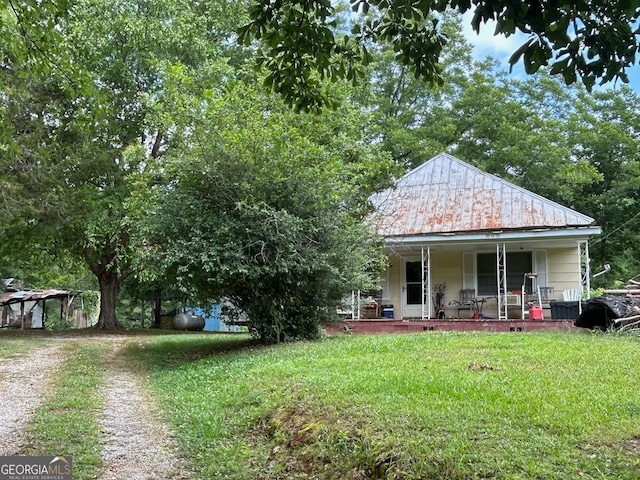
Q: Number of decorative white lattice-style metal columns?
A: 4